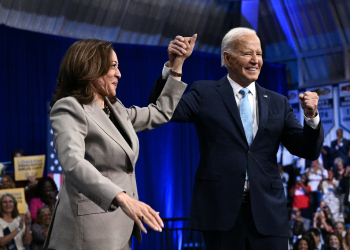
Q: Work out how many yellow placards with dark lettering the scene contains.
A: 2